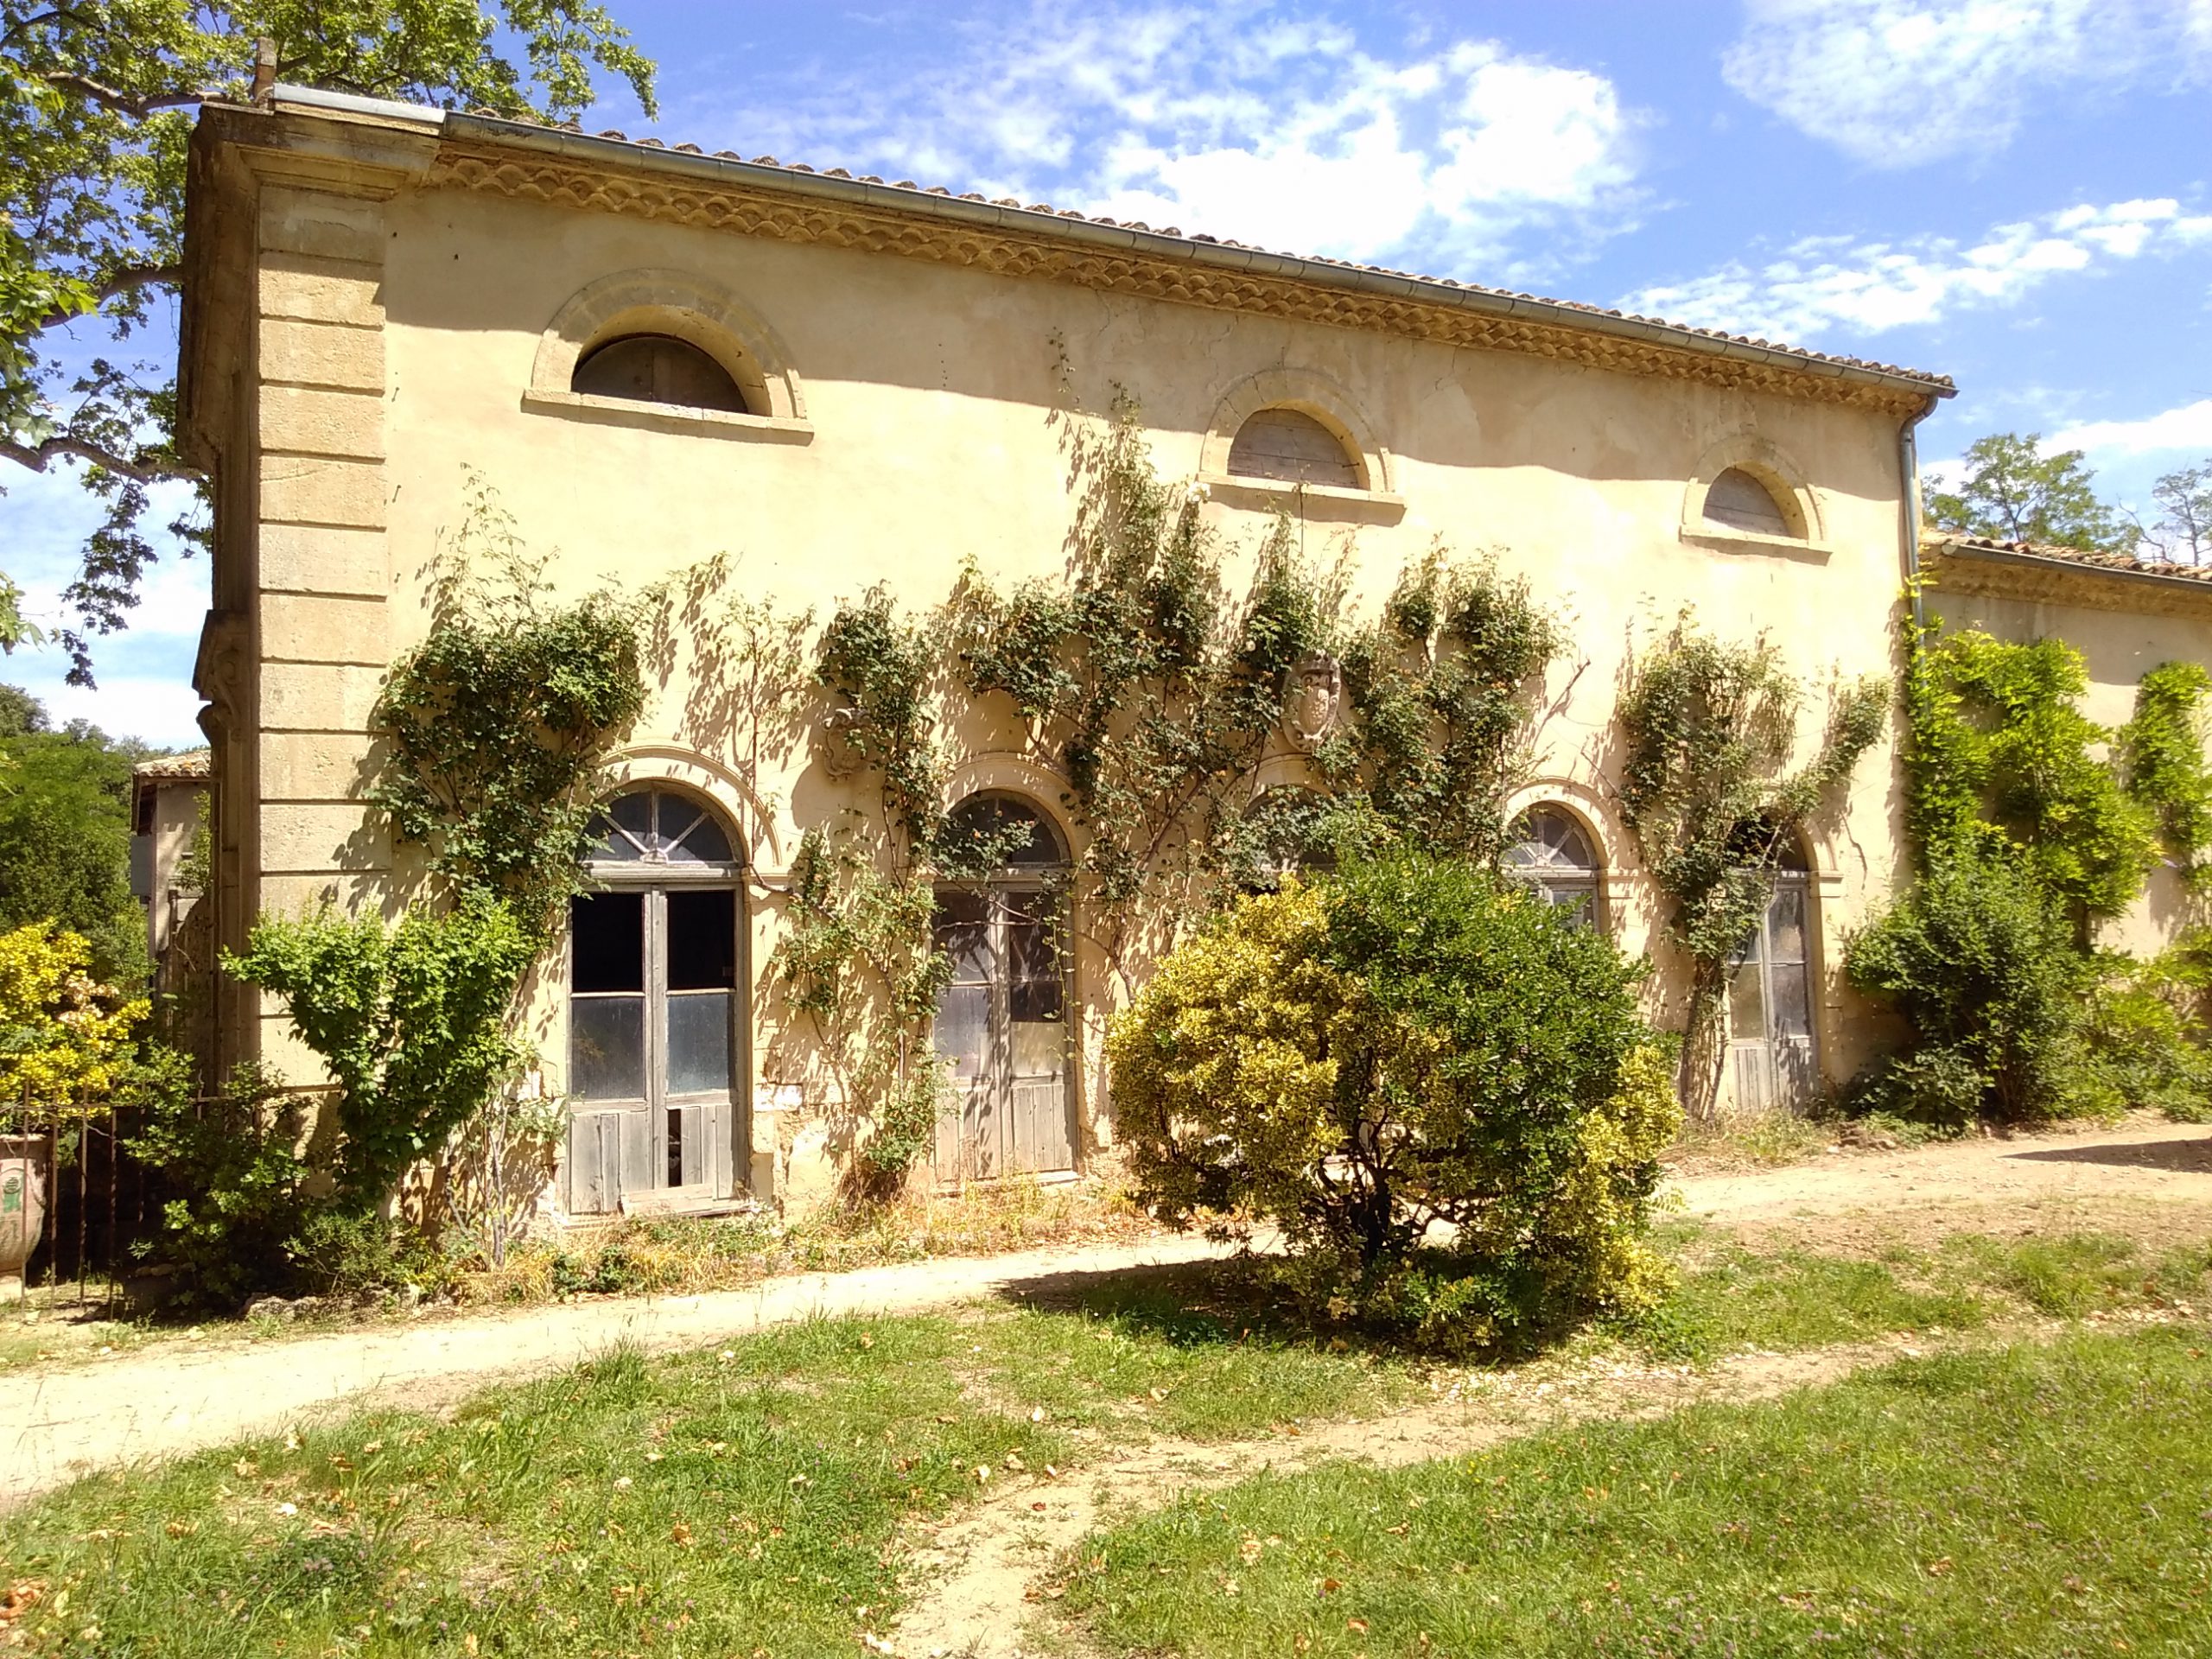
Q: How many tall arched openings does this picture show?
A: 5